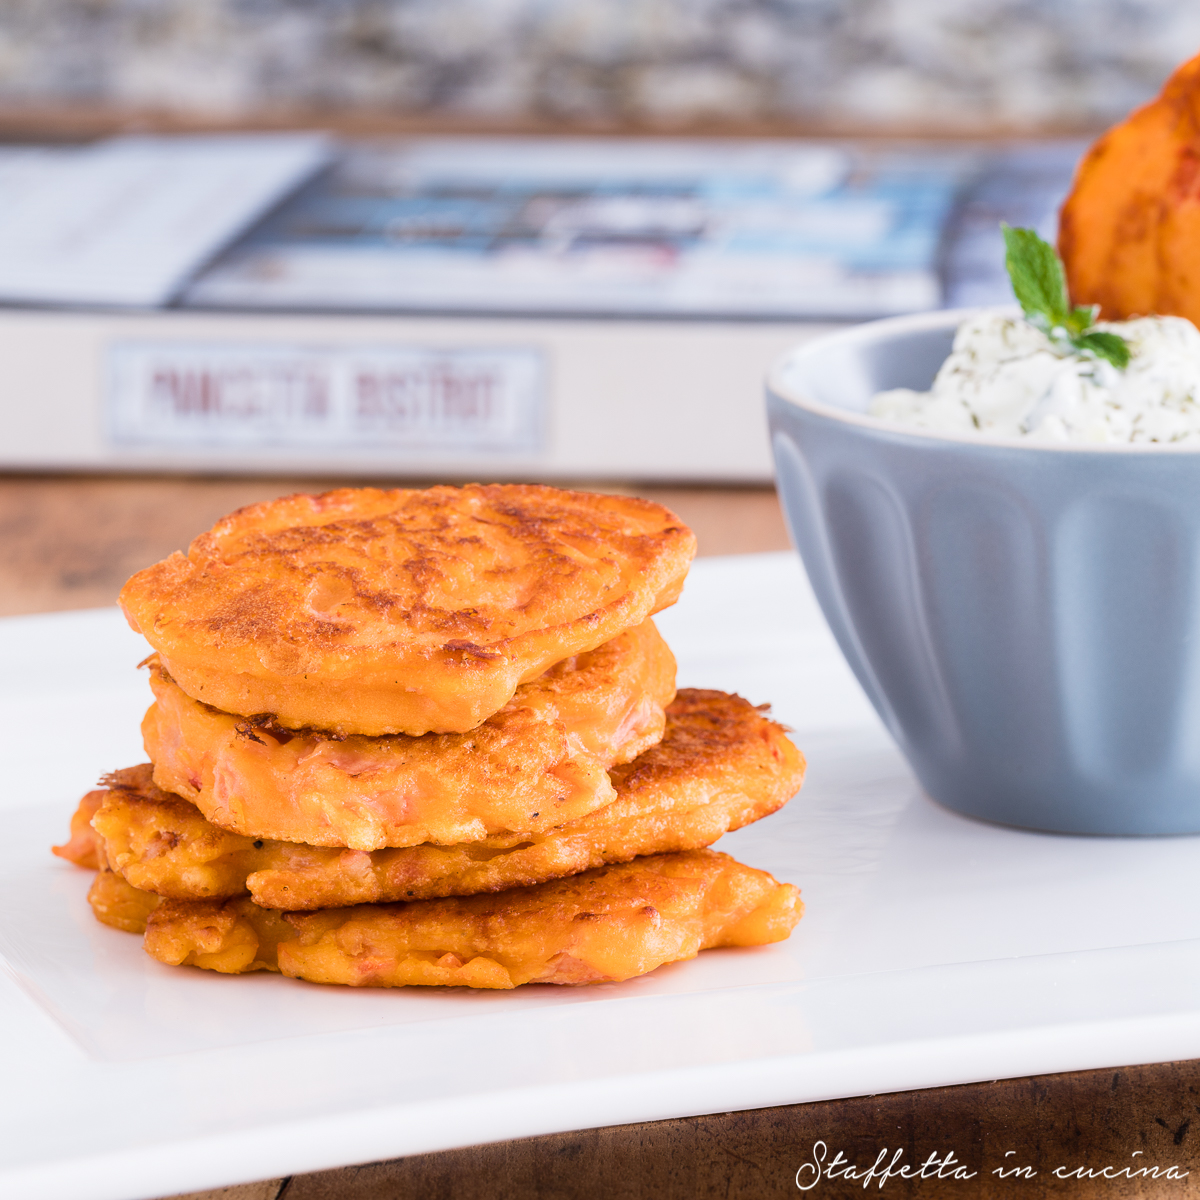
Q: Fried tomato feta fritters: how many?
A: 5